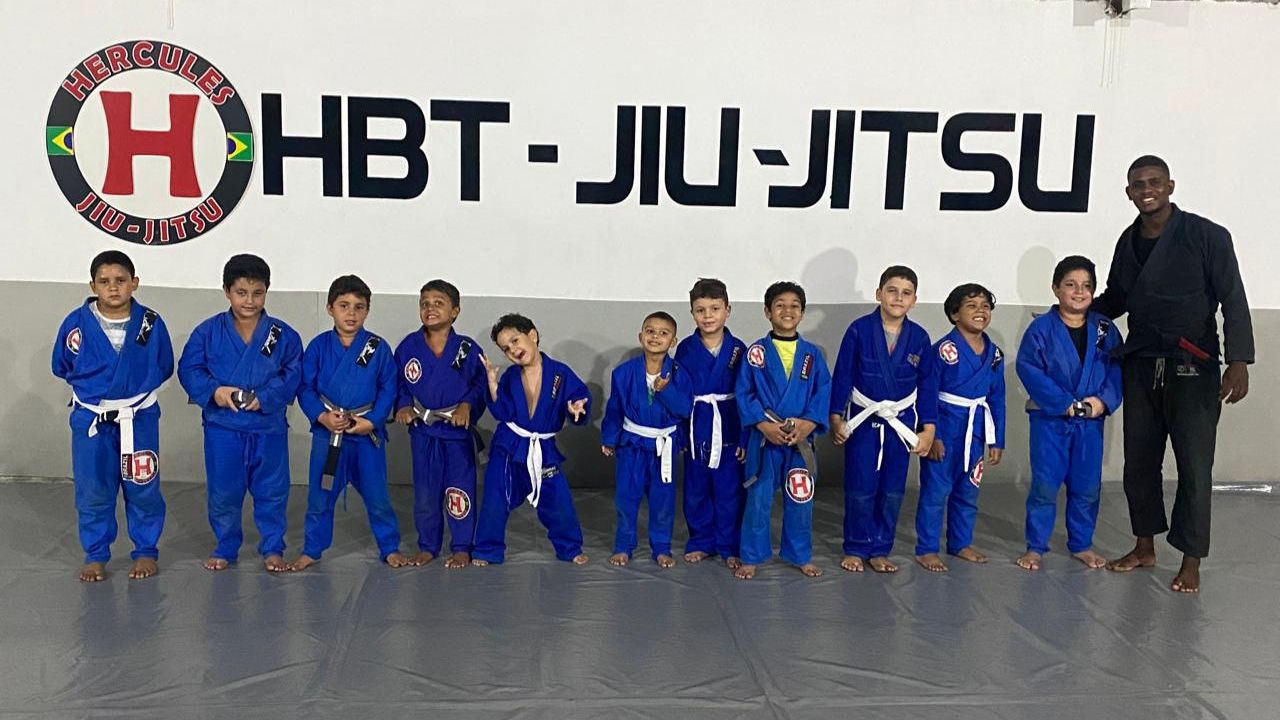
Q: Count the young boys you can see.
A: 11